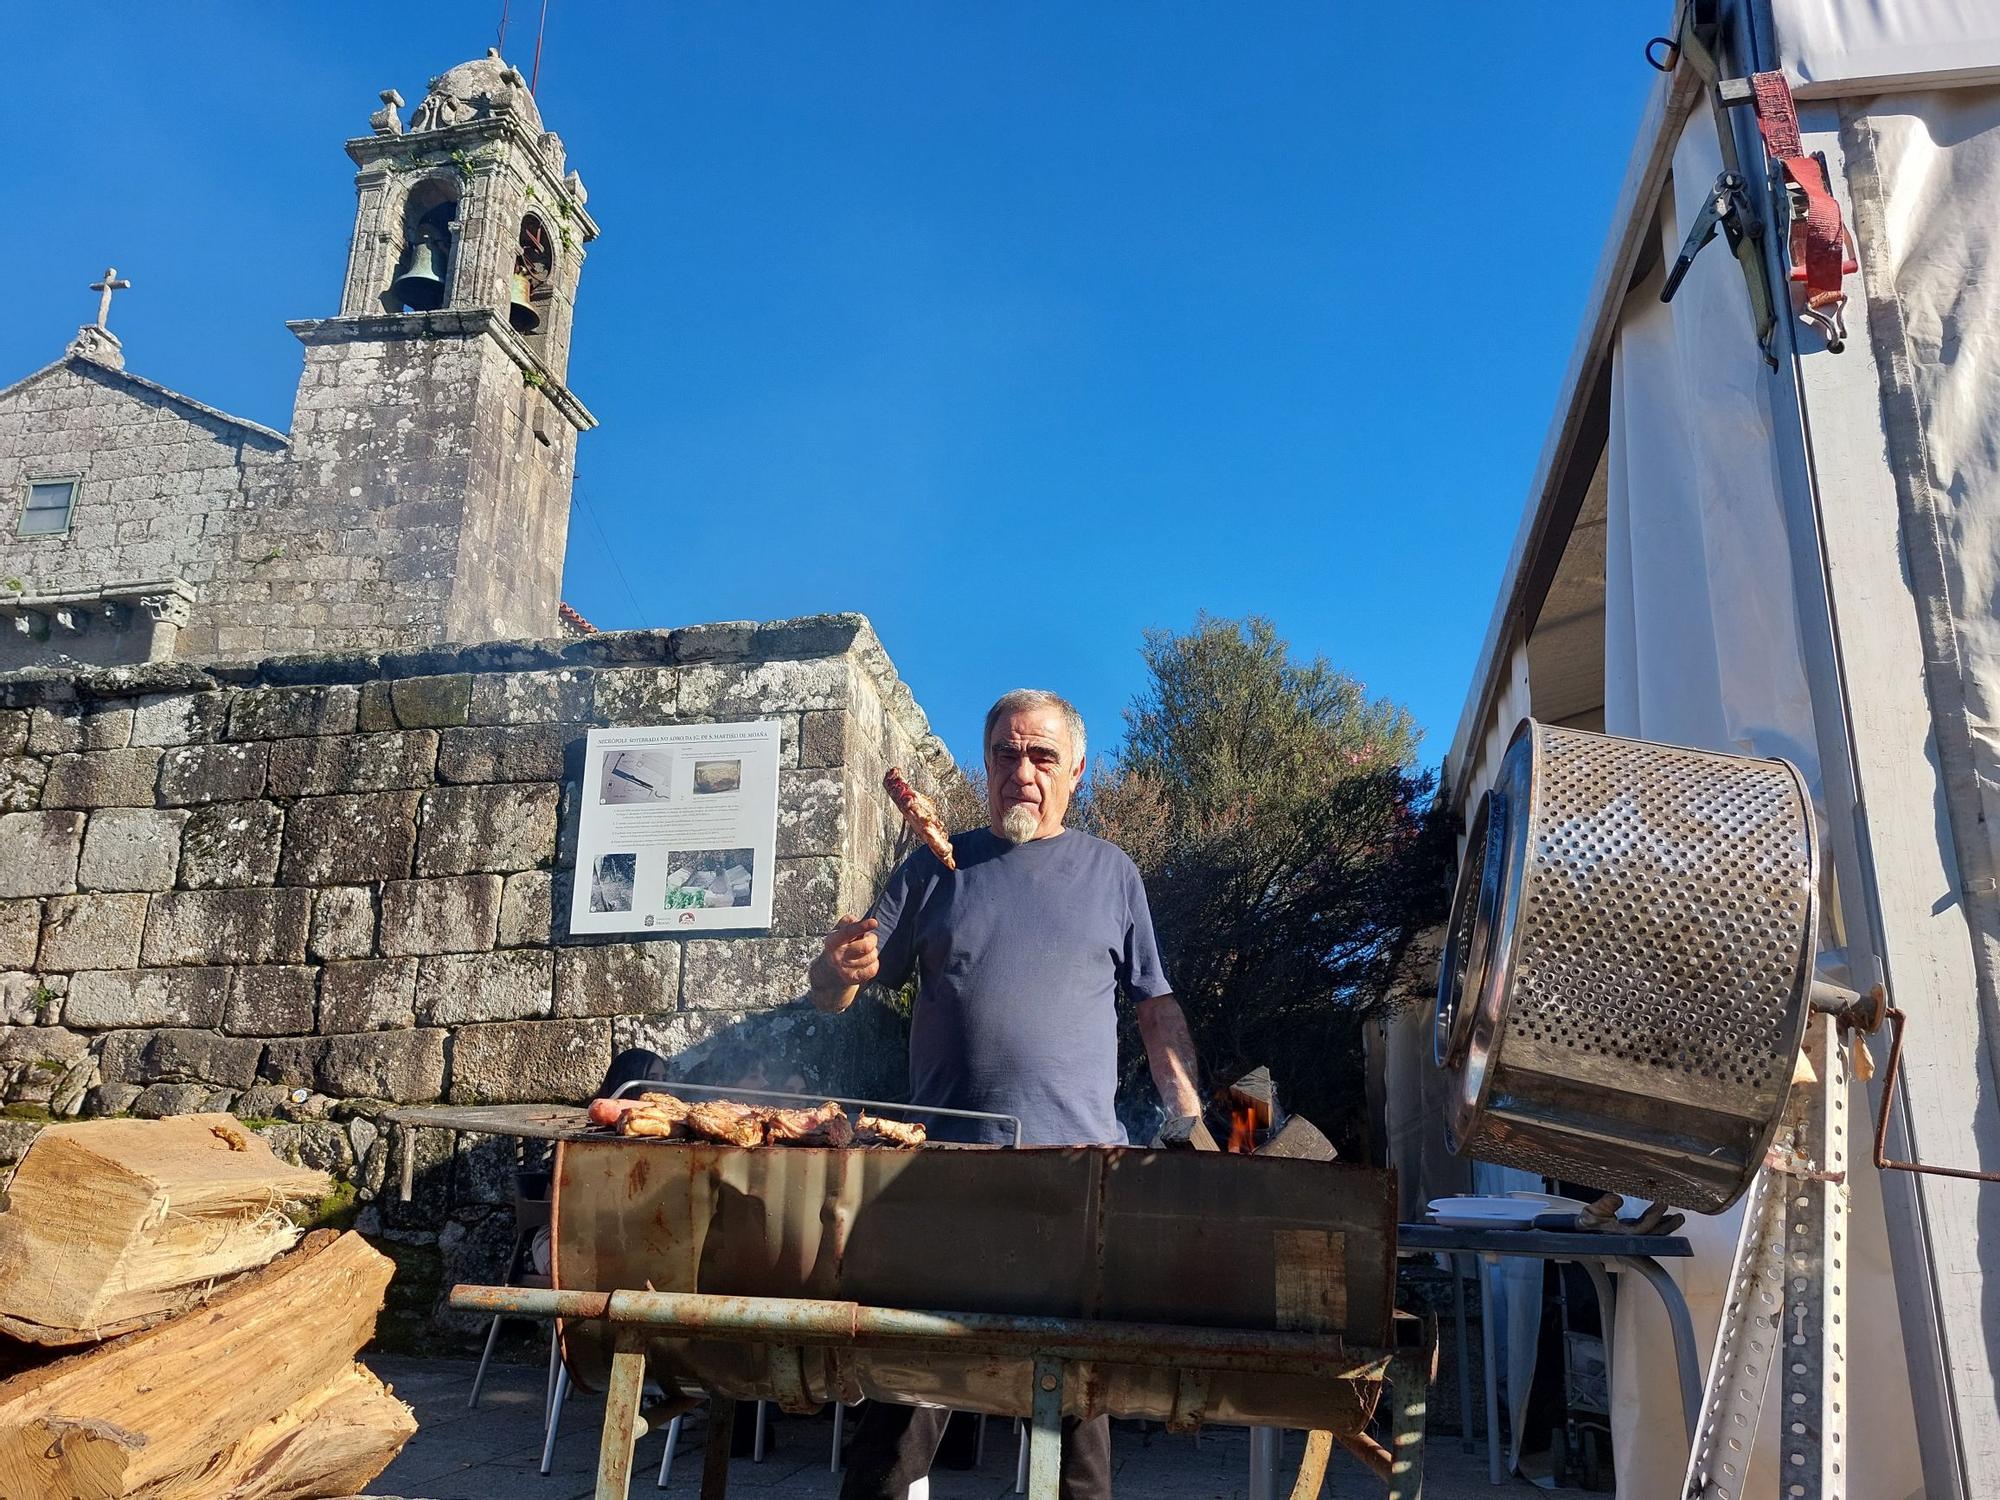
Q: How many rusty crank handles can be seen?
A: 1